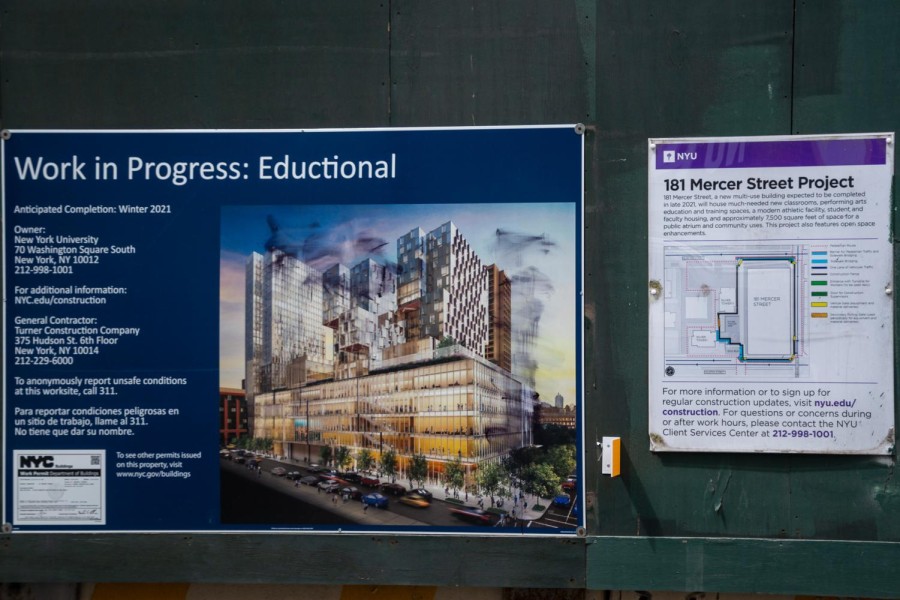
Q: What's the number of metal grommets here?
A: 4